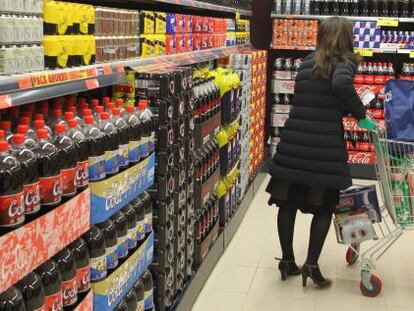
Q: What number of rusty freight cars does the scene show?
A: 0